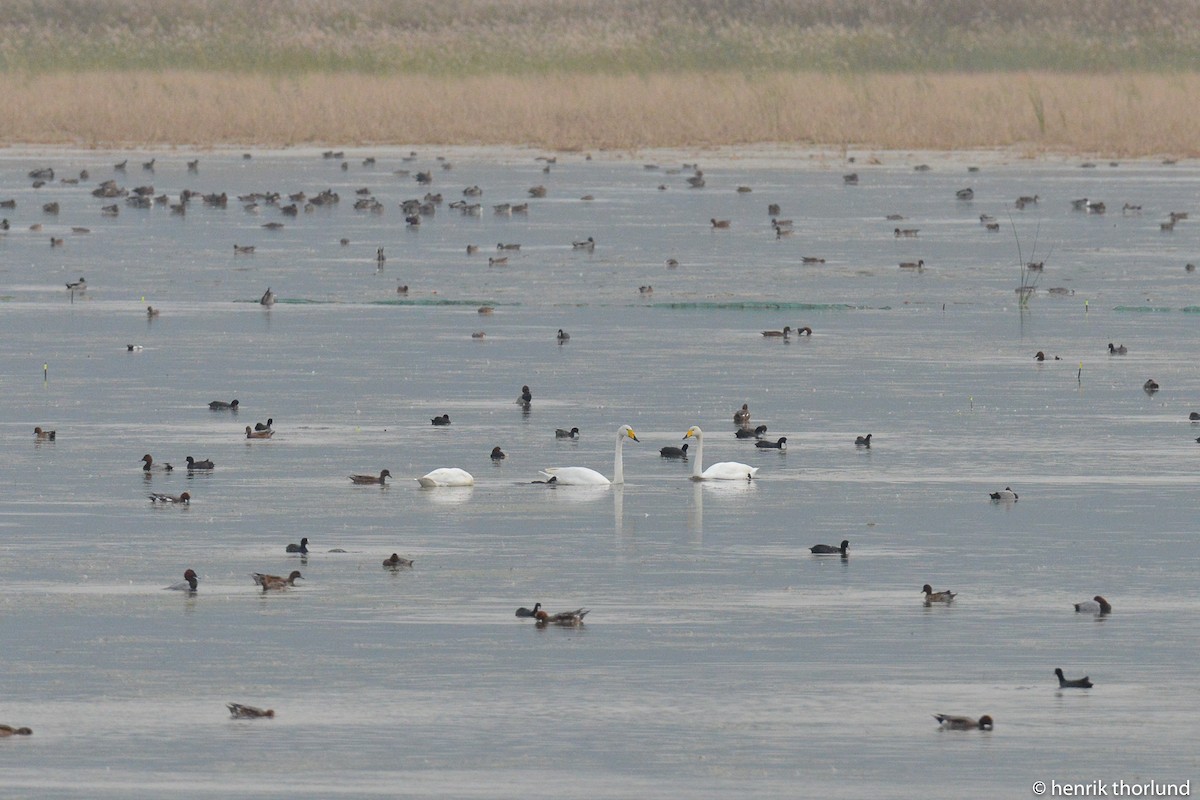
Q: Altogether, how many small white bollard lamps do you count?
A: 0